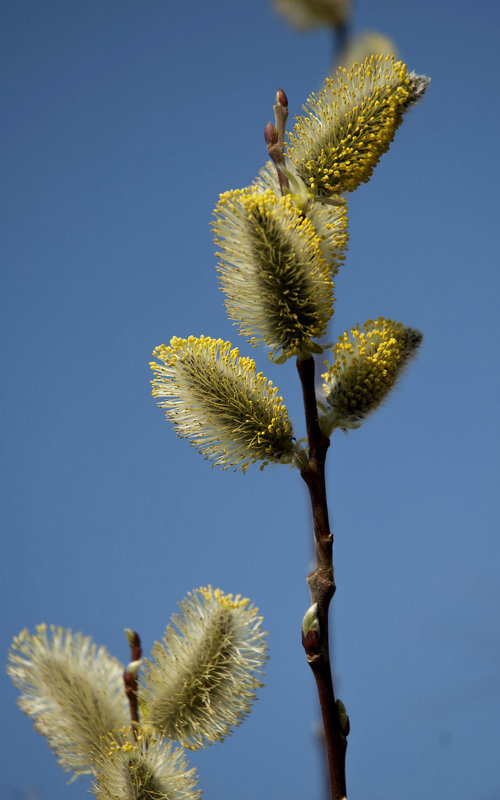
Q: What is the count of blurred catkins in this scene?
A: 2